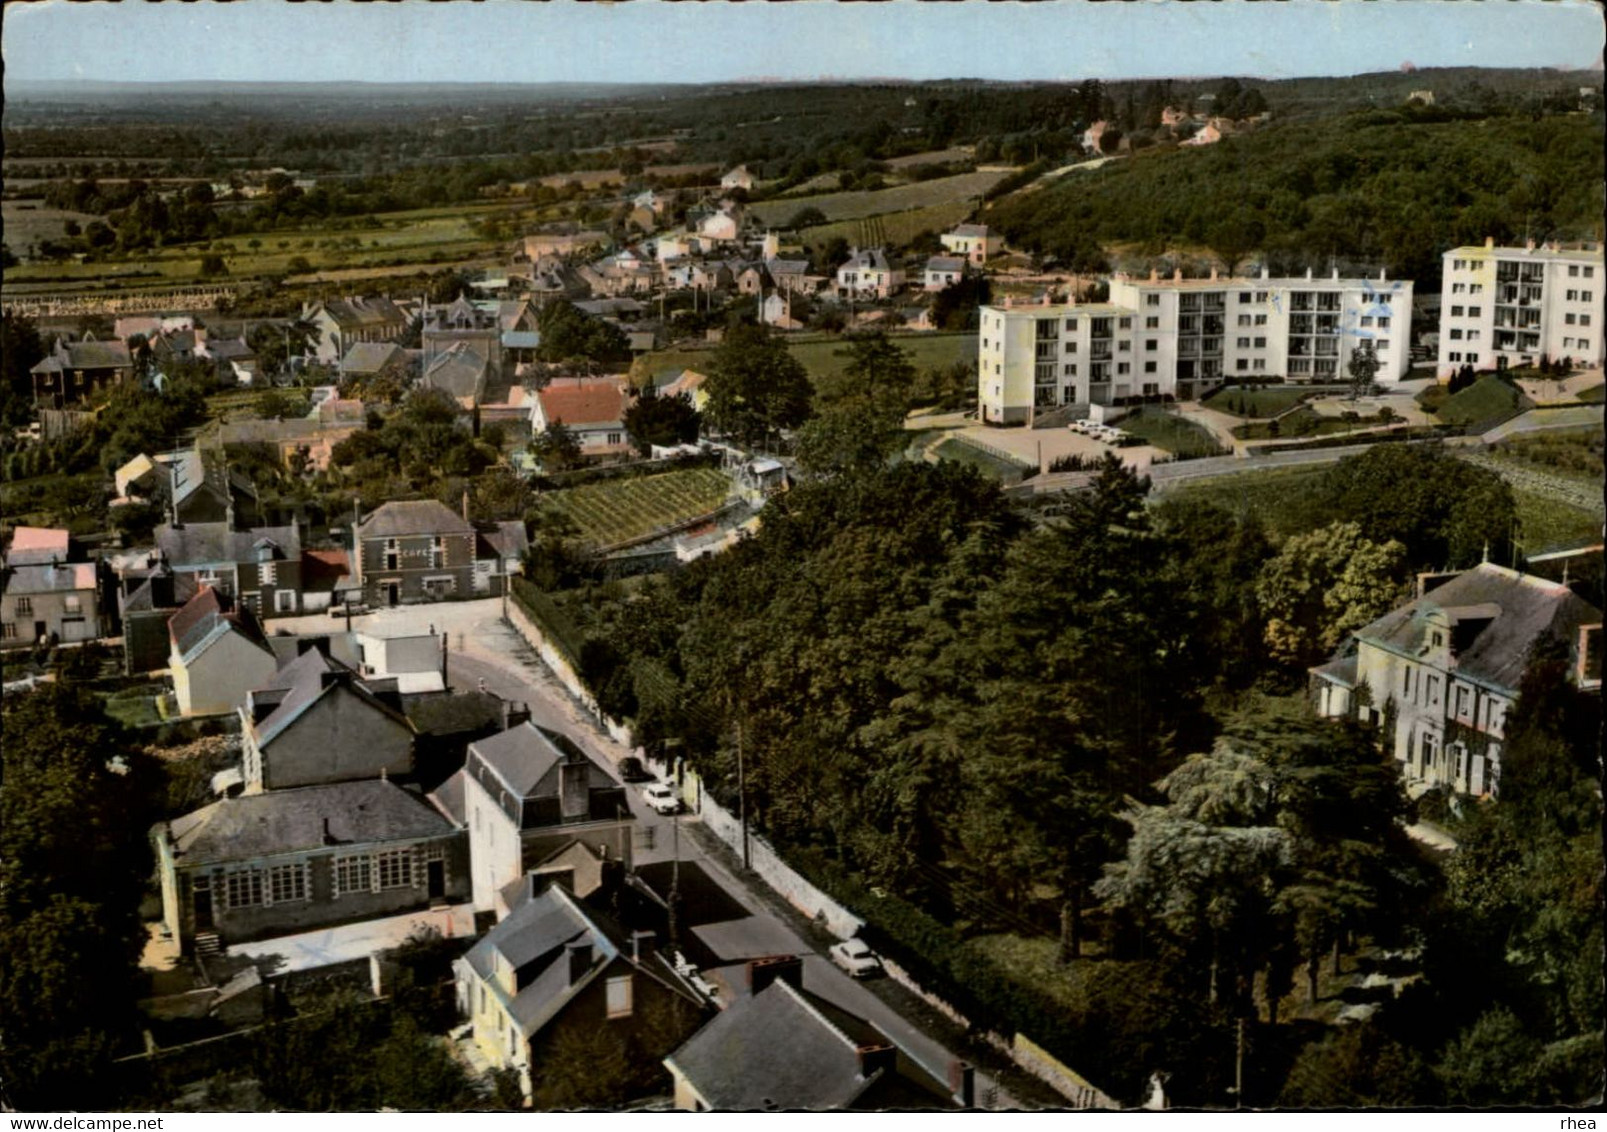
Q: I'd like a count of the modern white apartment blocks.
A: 2